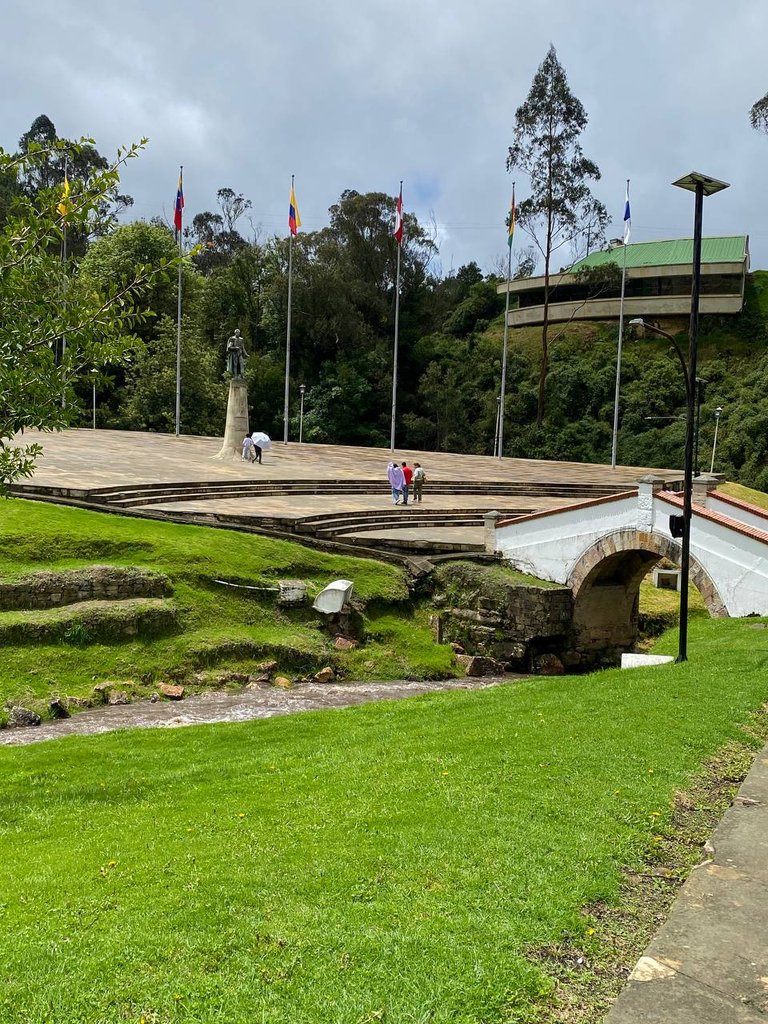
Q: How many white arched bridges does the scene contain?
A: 1